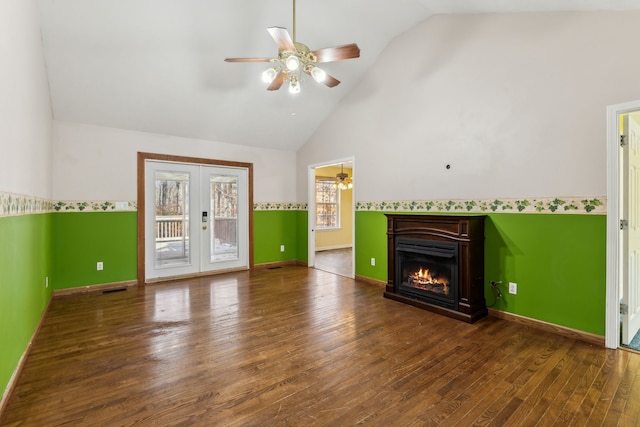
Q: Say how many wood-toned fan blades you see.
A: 5